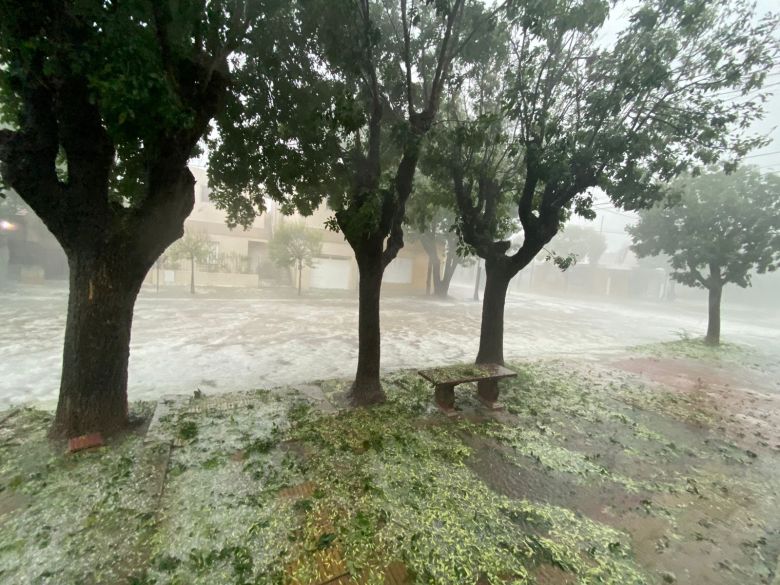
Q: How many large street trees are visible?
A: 4